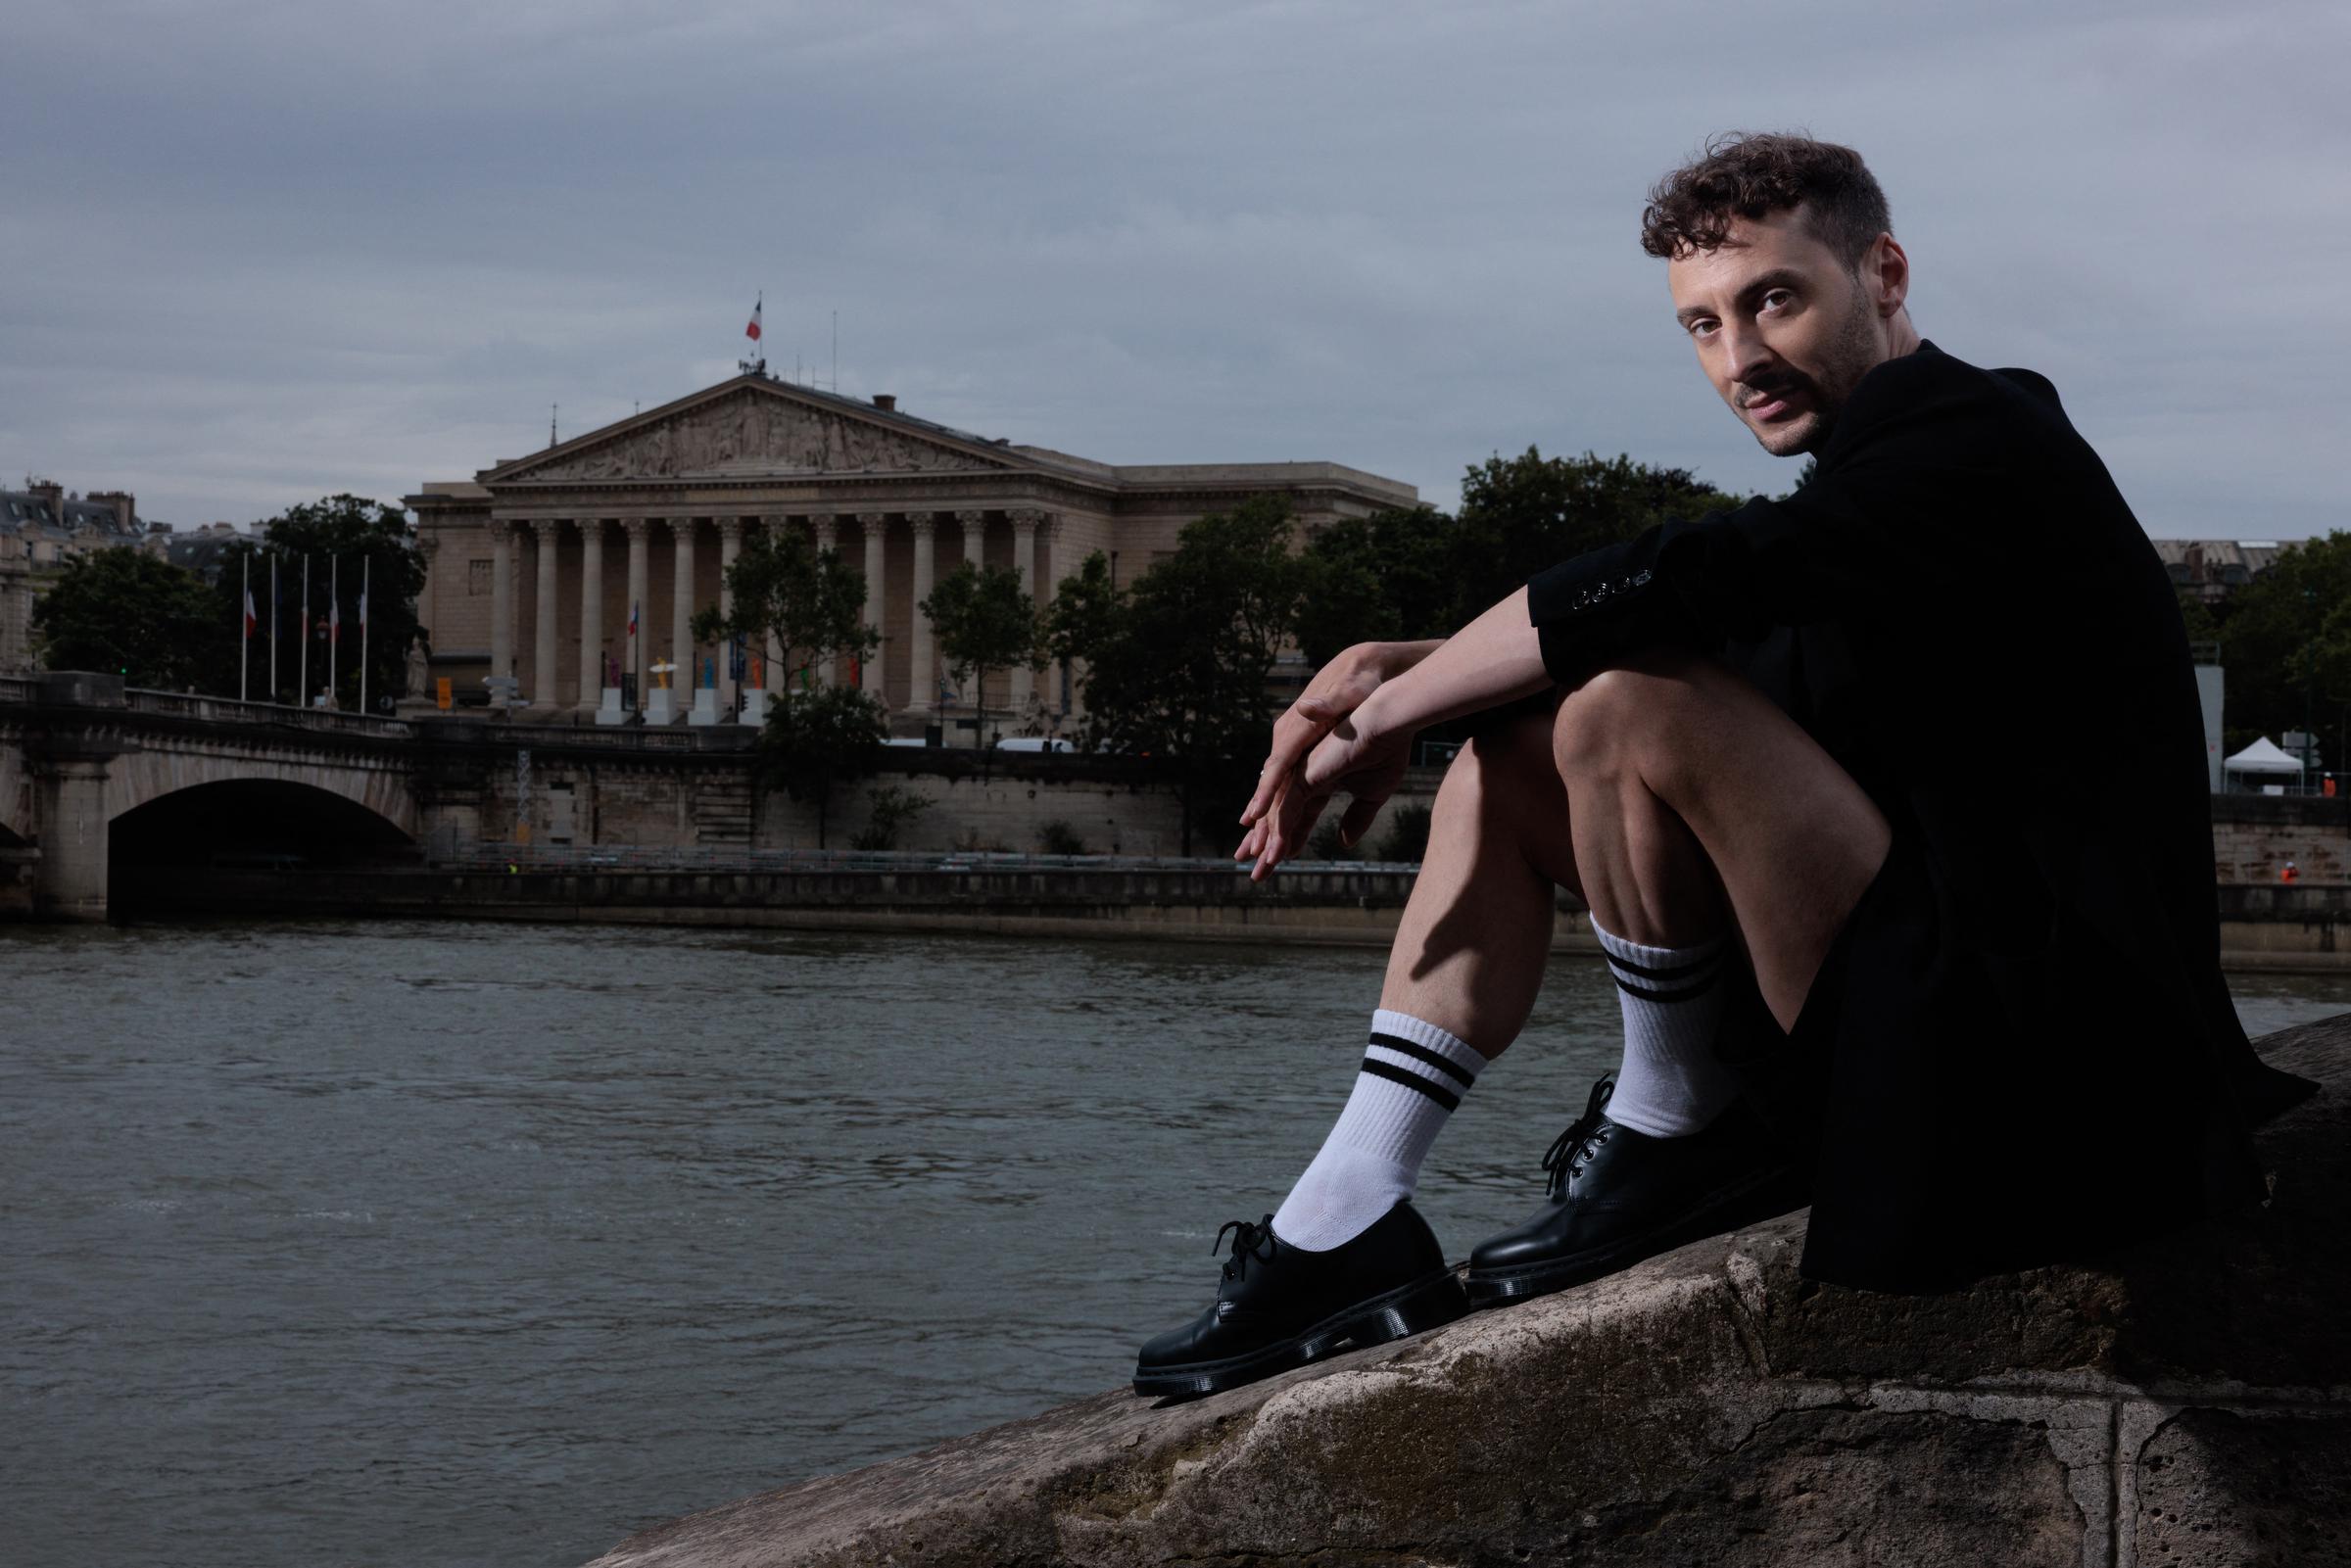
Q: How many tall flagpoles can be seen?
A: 5